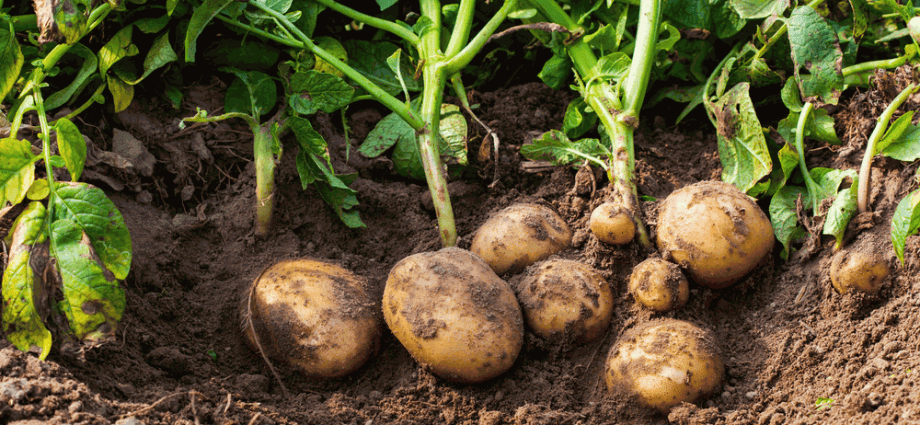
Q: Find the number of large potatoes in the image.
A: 6